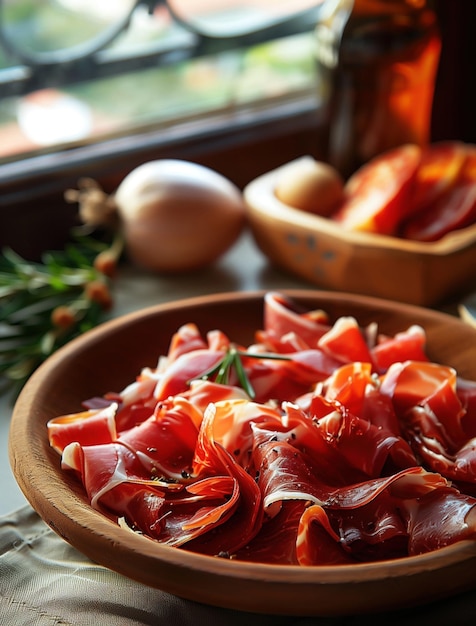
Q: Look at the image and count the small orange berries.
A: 3